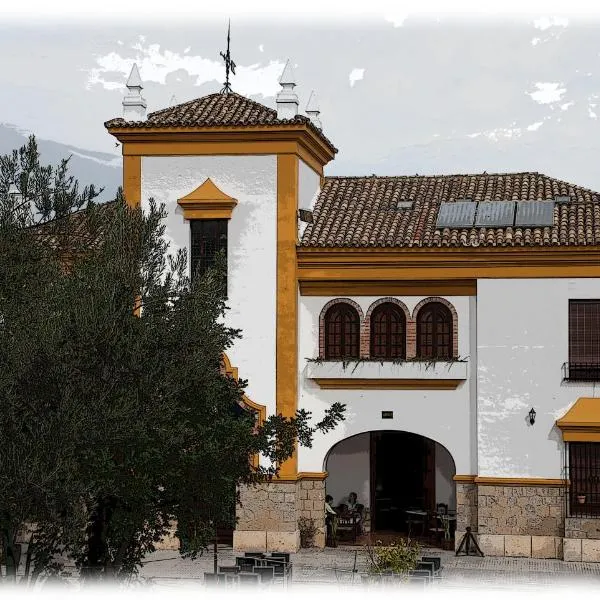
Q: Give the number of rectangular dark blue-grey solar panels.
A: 3